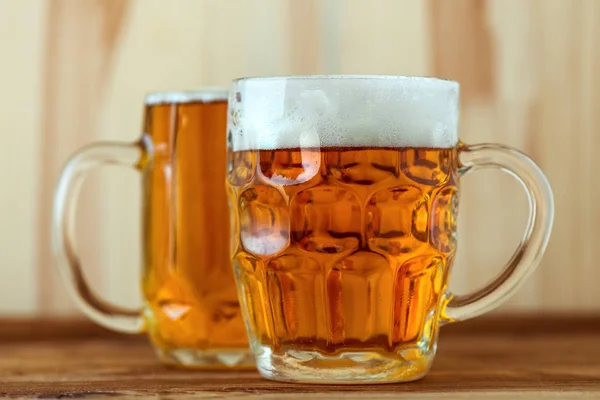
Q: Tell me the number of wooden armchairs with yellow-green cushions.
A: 0